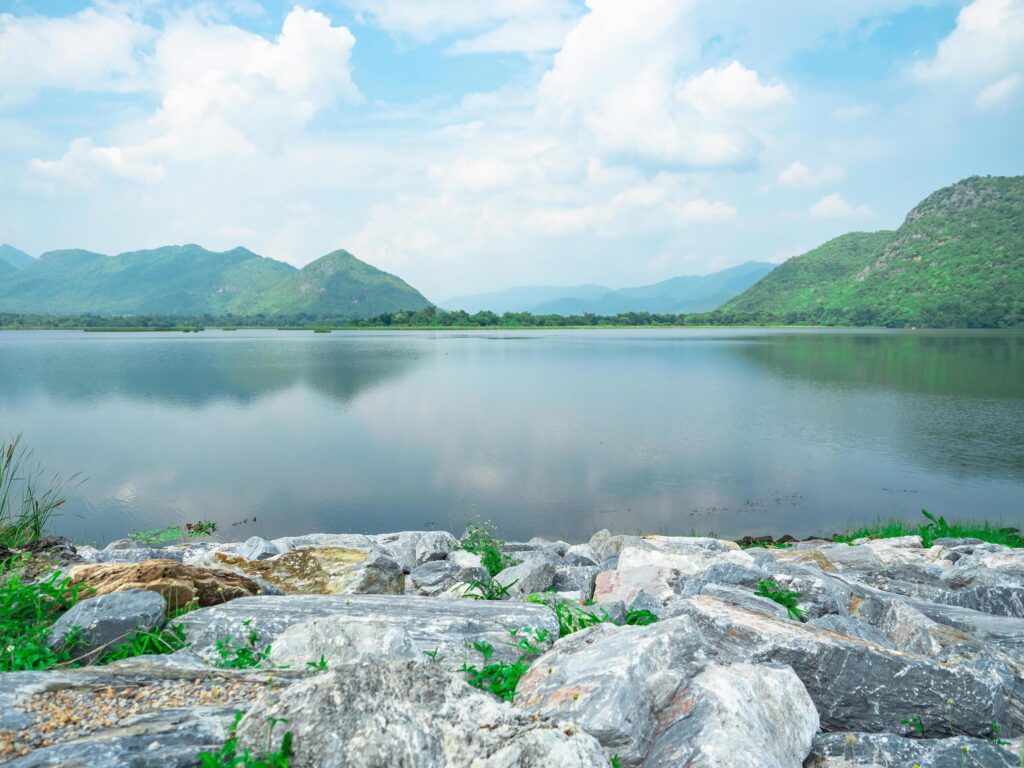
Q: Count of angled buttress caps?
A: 0